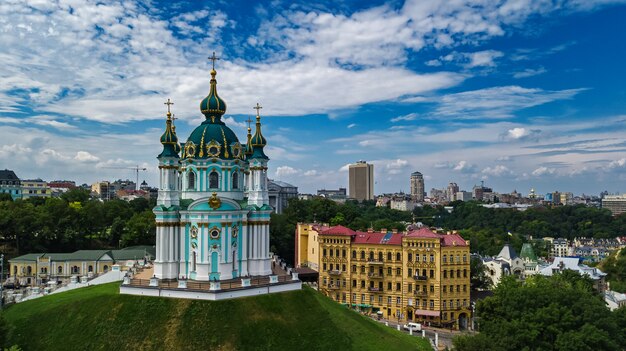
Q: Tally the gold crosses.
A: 5